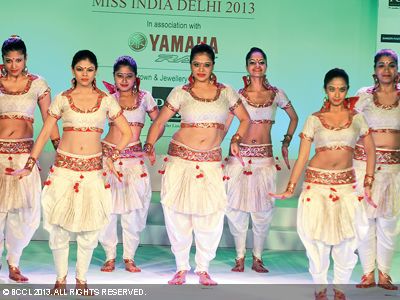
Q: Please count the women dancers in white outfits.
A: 7